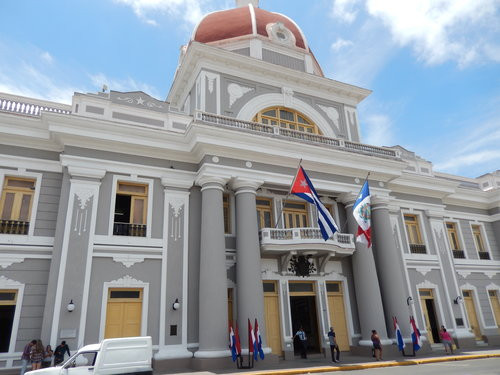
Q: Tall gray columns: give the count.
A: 4